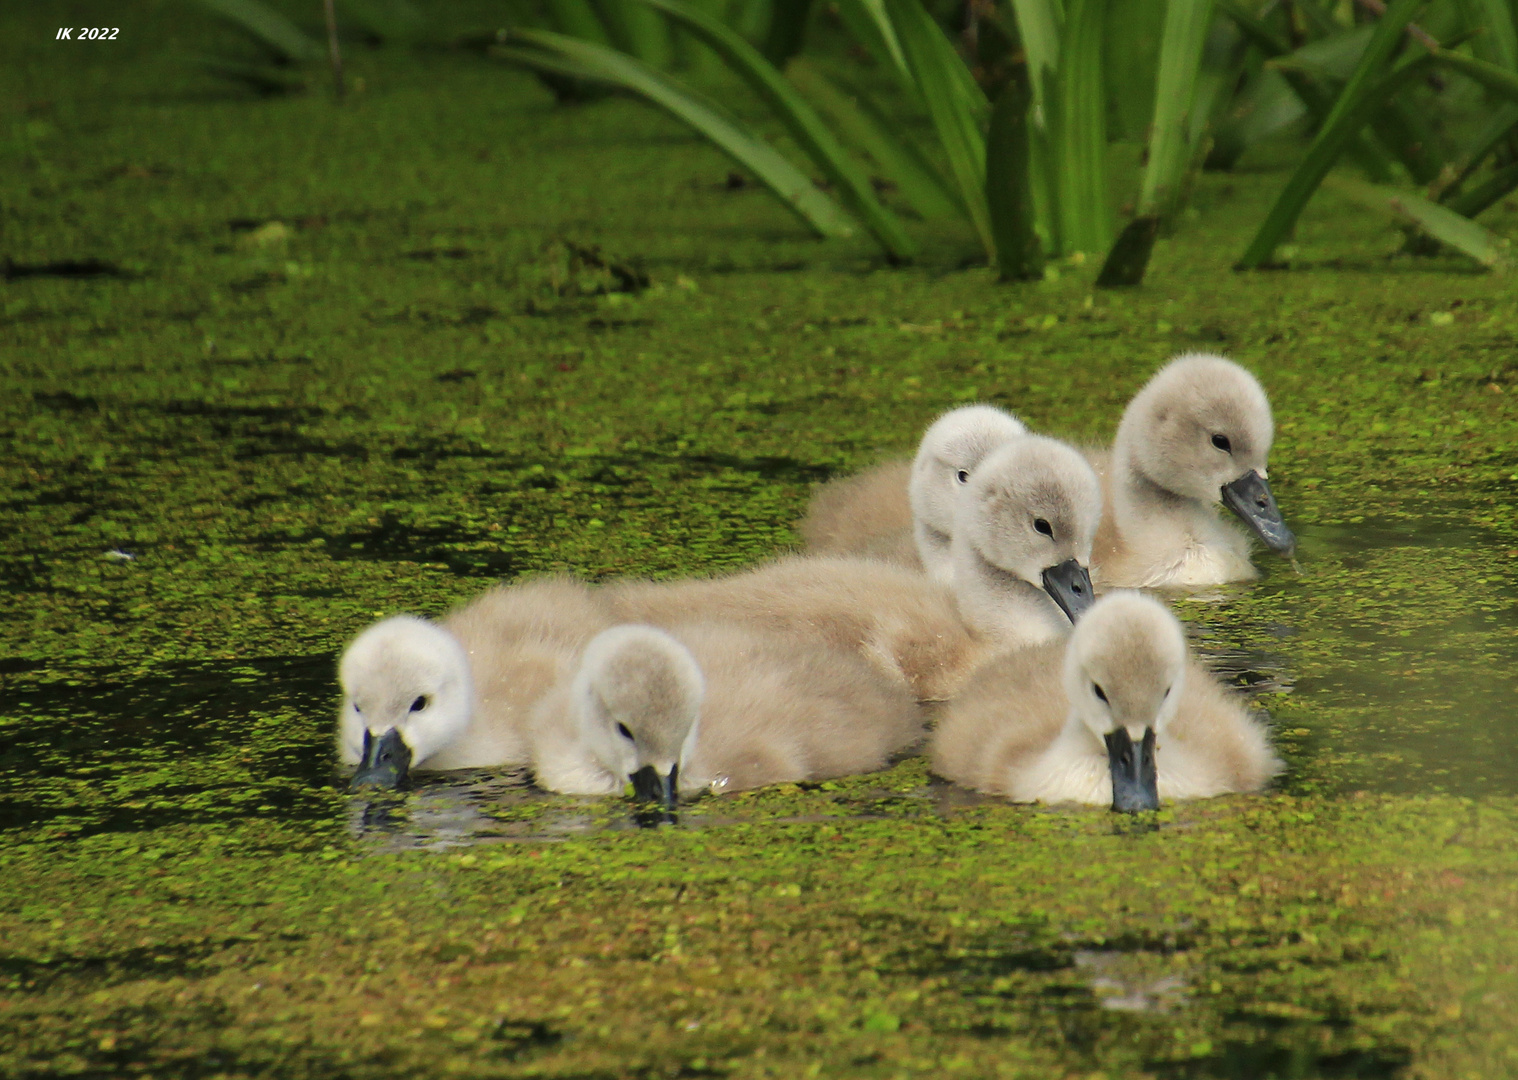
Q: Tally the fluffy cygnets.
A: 6